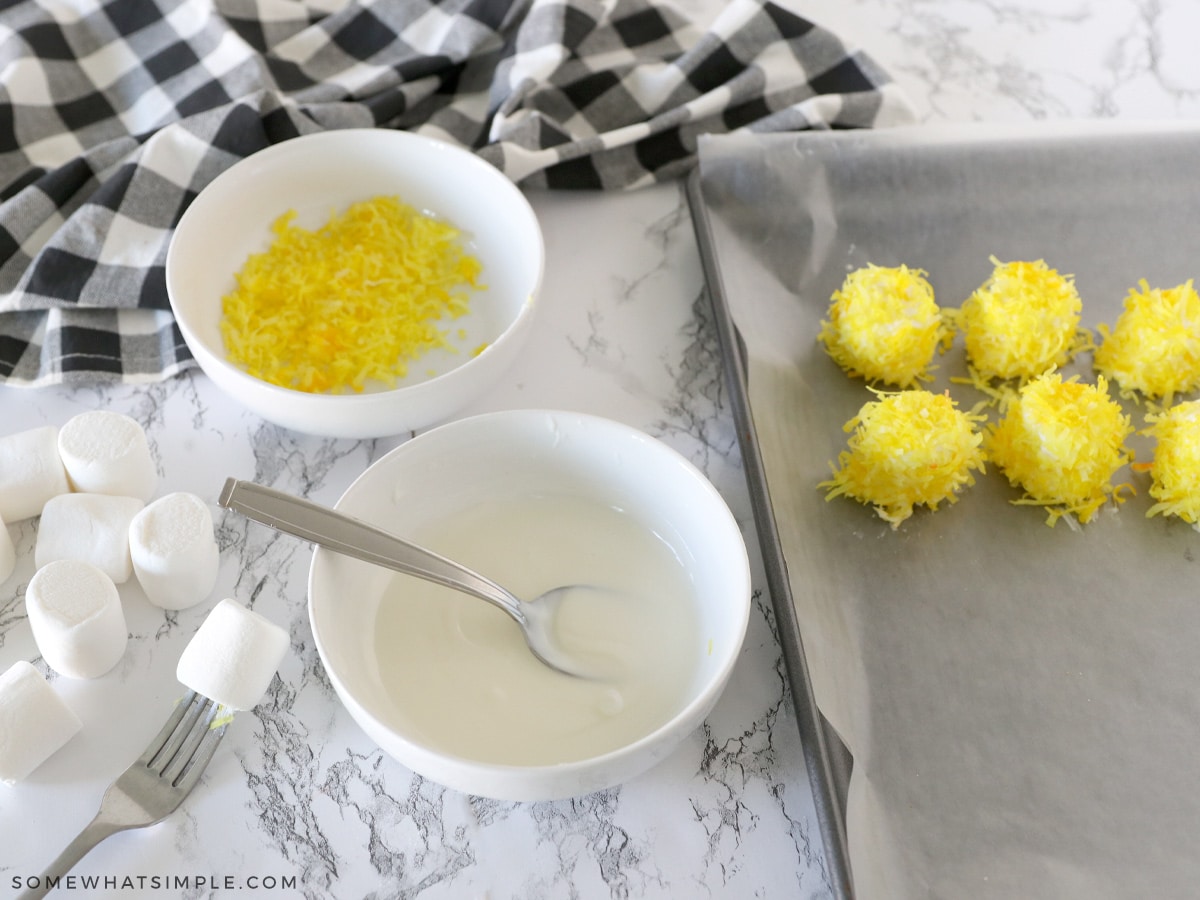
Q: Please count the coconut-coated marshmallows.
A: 6